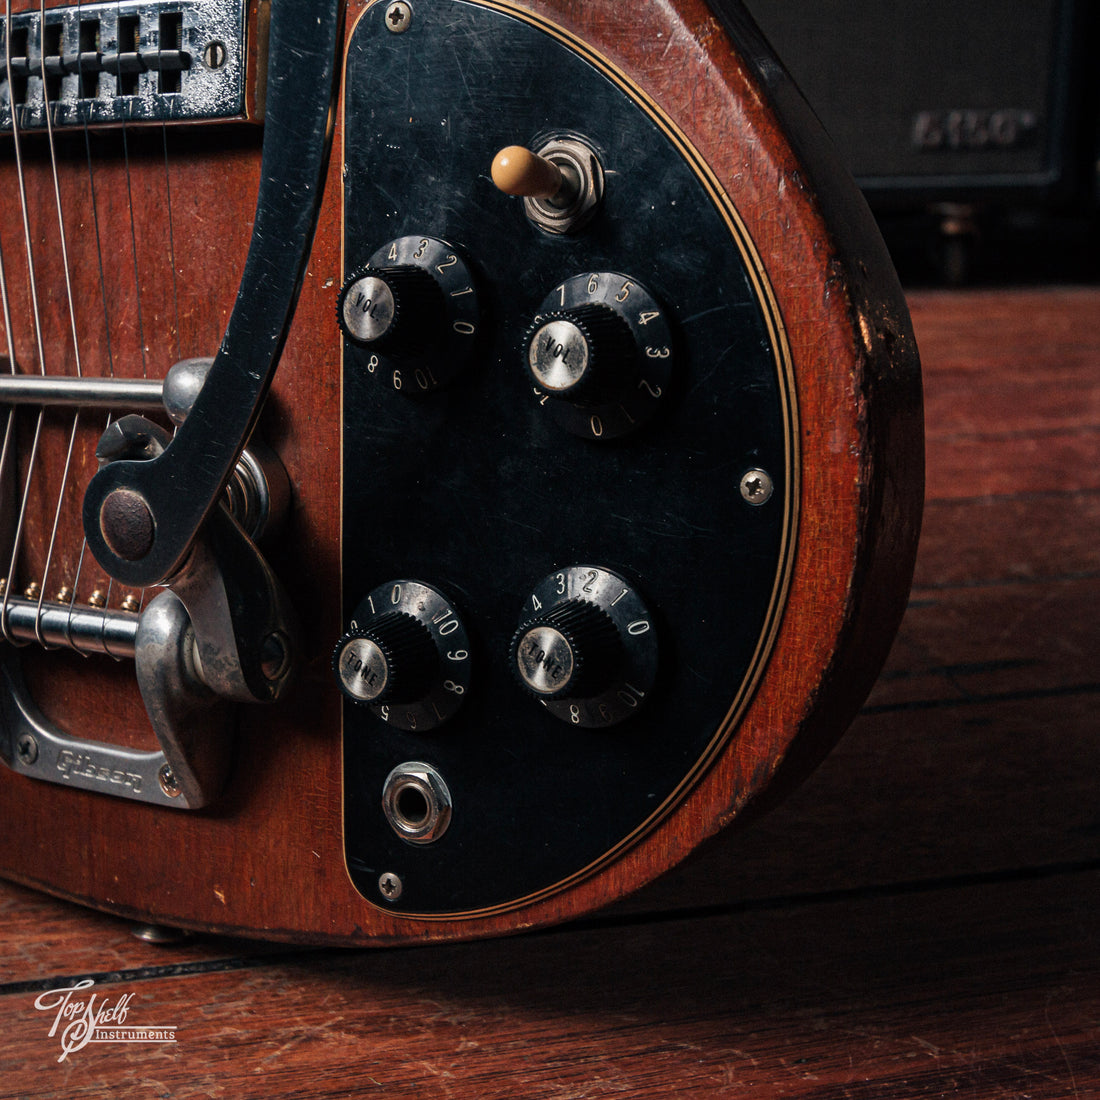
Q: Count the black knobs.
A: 4